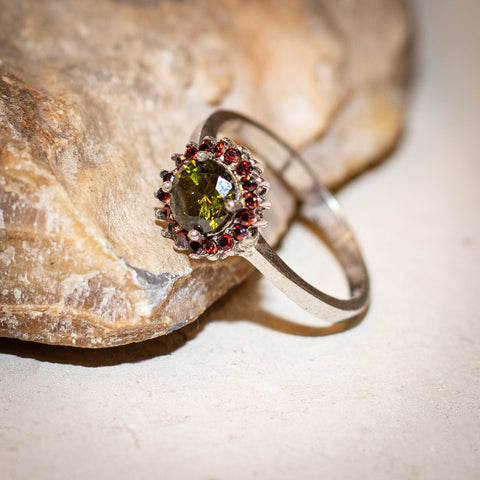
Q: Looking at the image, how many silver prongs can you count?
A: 4